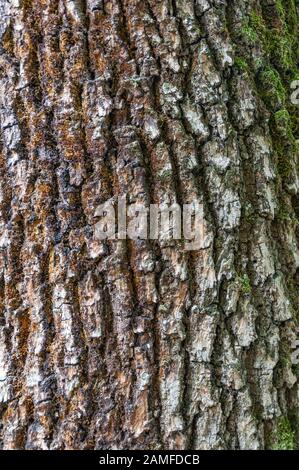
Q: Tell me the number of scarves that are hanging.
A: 0